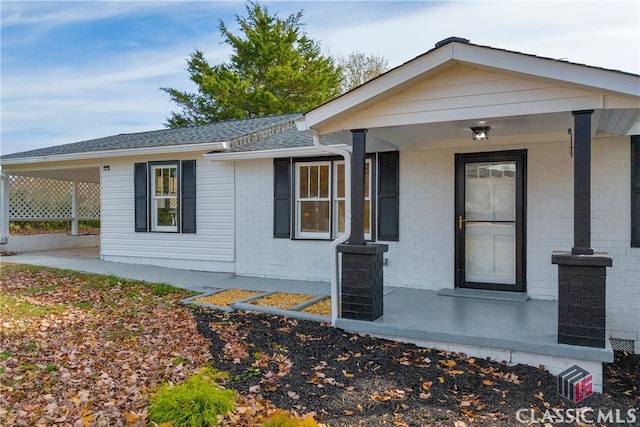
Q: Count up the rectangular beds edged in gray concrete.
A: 3